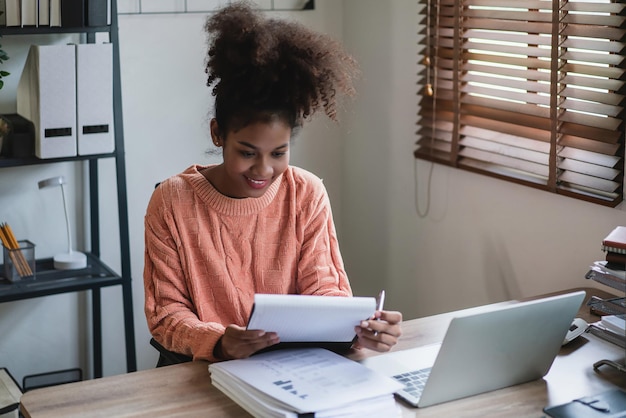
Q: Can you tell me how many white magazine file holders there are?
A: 2